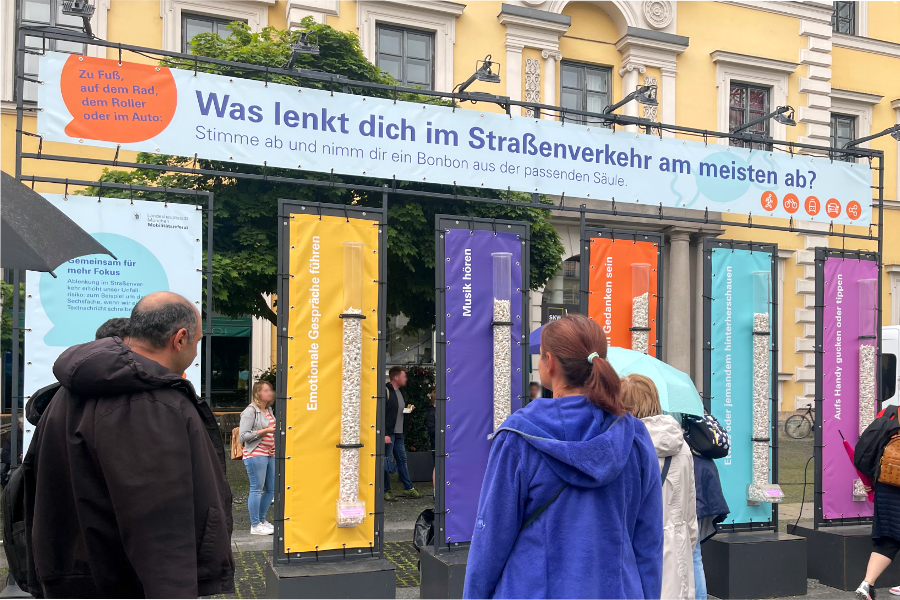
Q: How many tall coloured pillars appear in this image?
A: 5